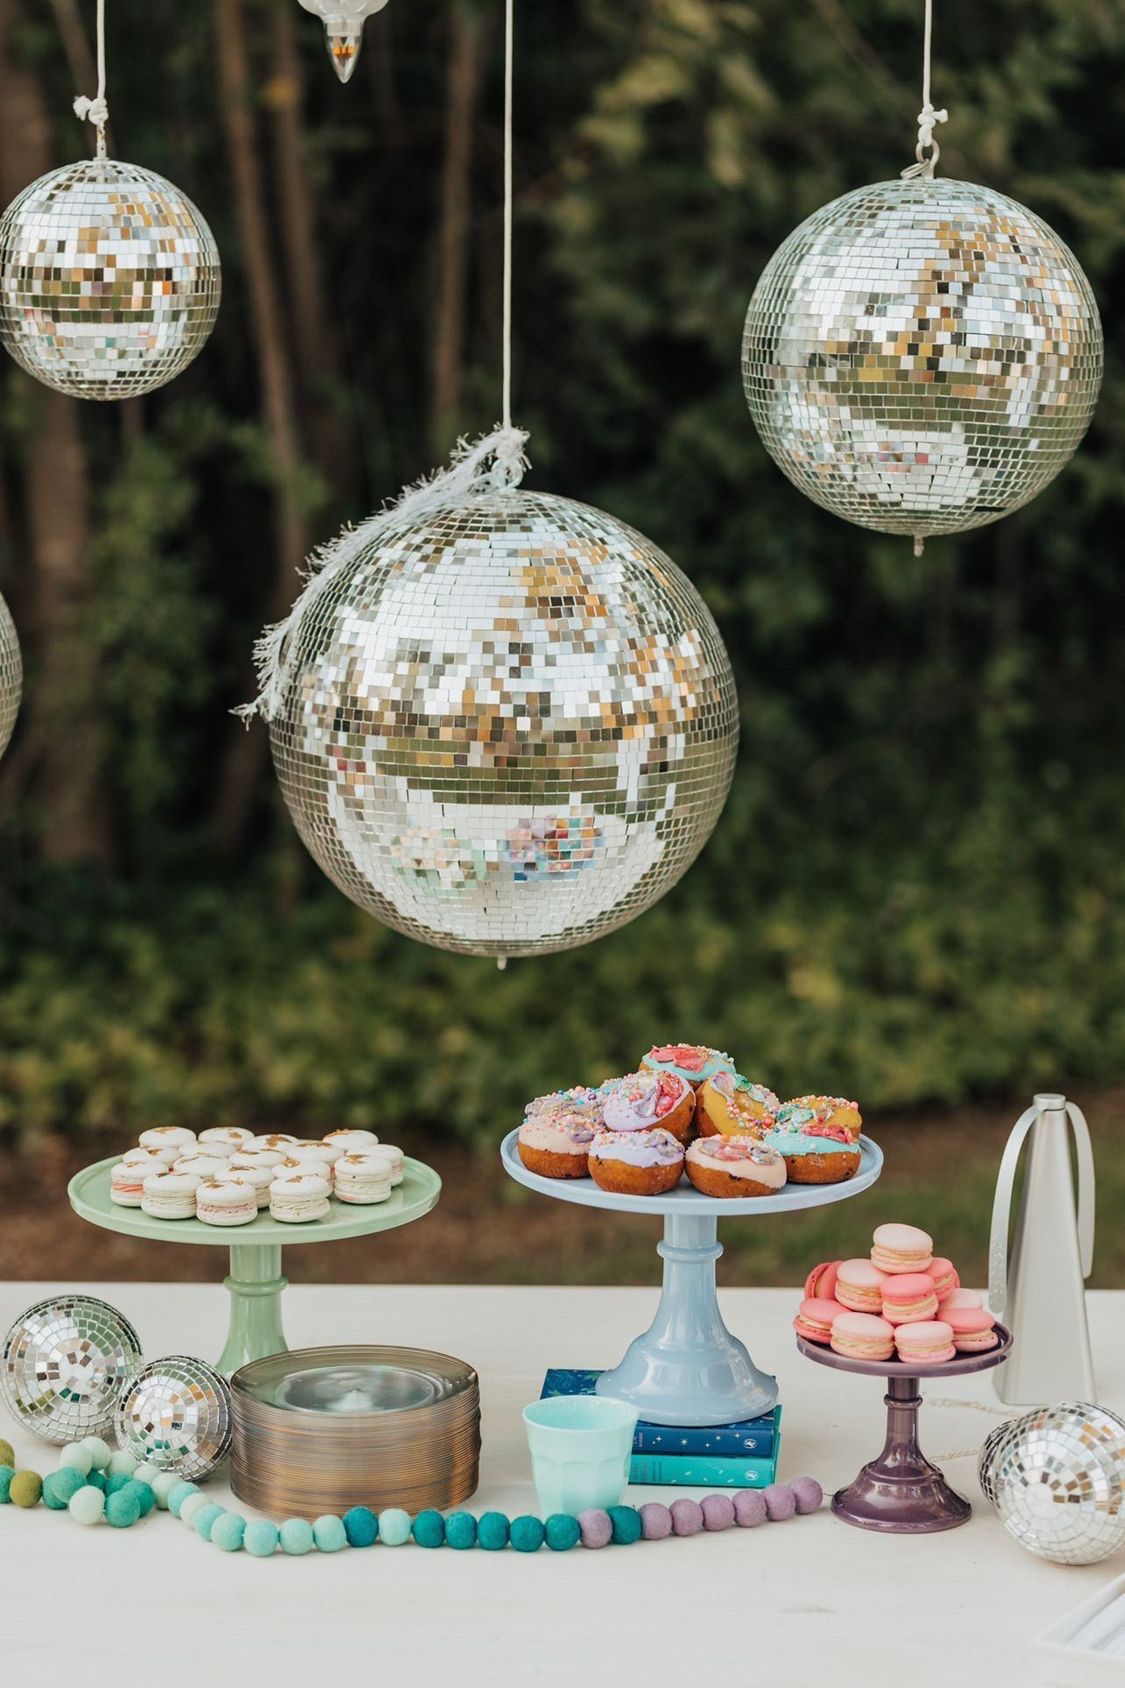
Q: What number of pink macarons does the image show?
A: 10